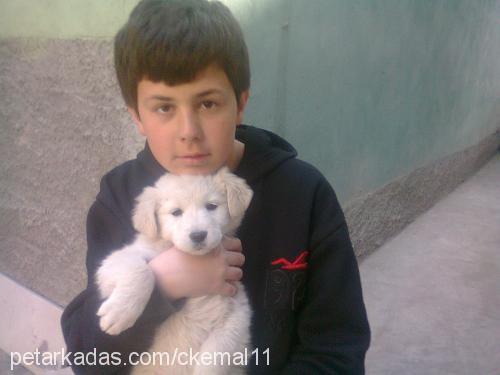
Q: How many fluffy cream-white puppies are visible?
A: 1